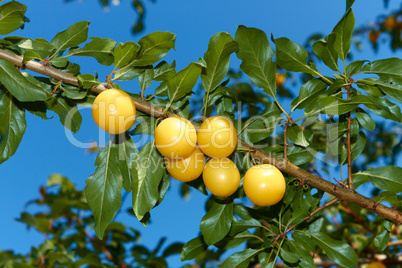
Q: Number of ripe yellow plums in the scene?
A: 6